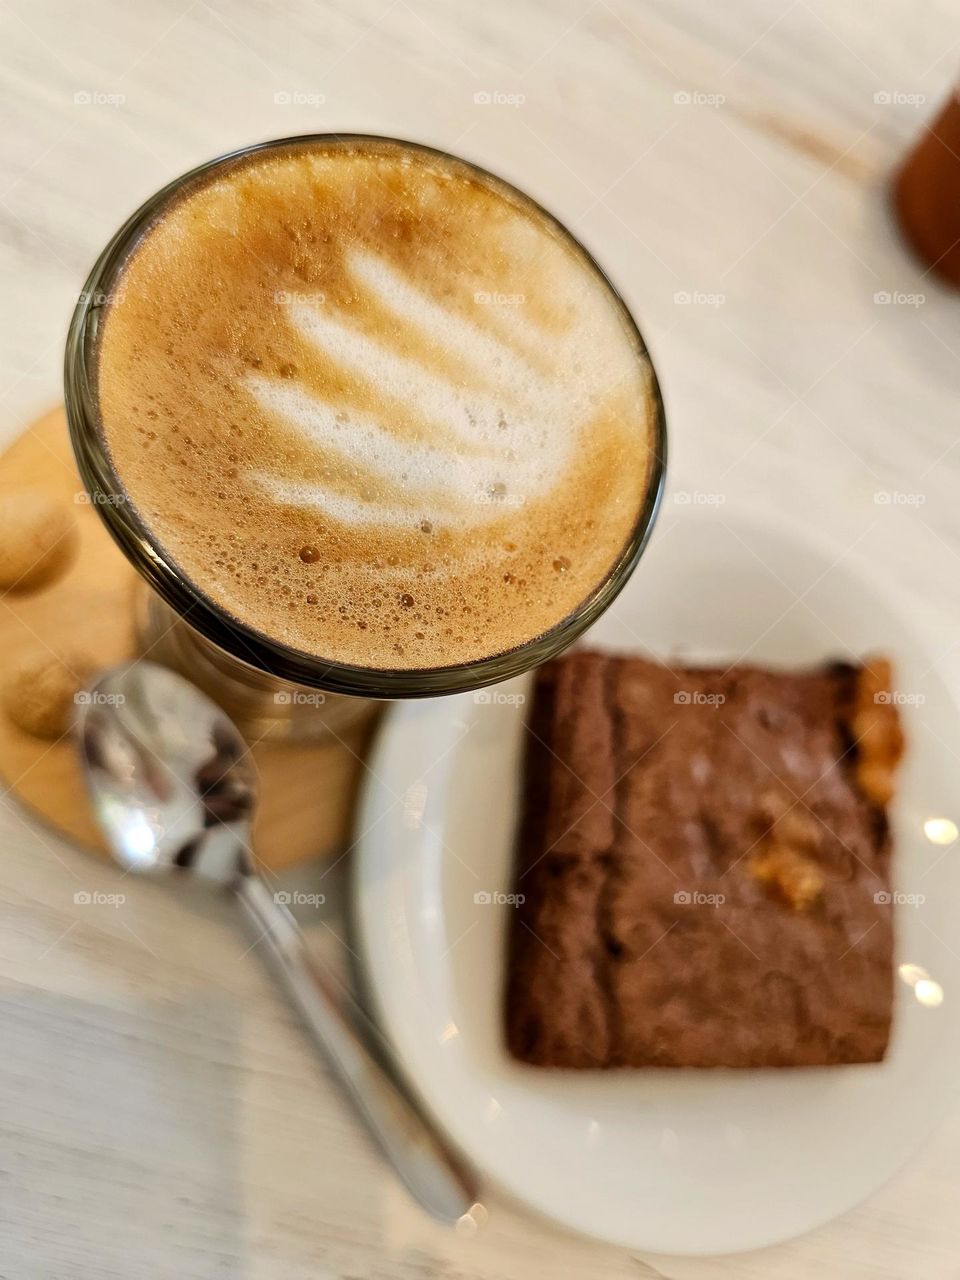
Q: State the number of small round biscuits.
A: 2